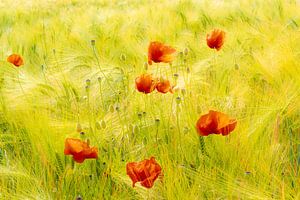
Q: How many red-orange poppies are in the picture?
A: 8